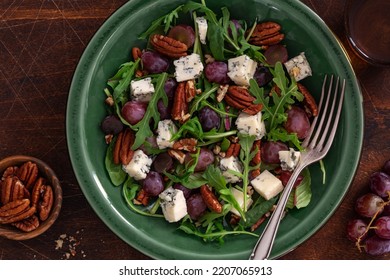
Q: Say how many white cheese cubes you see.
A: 13